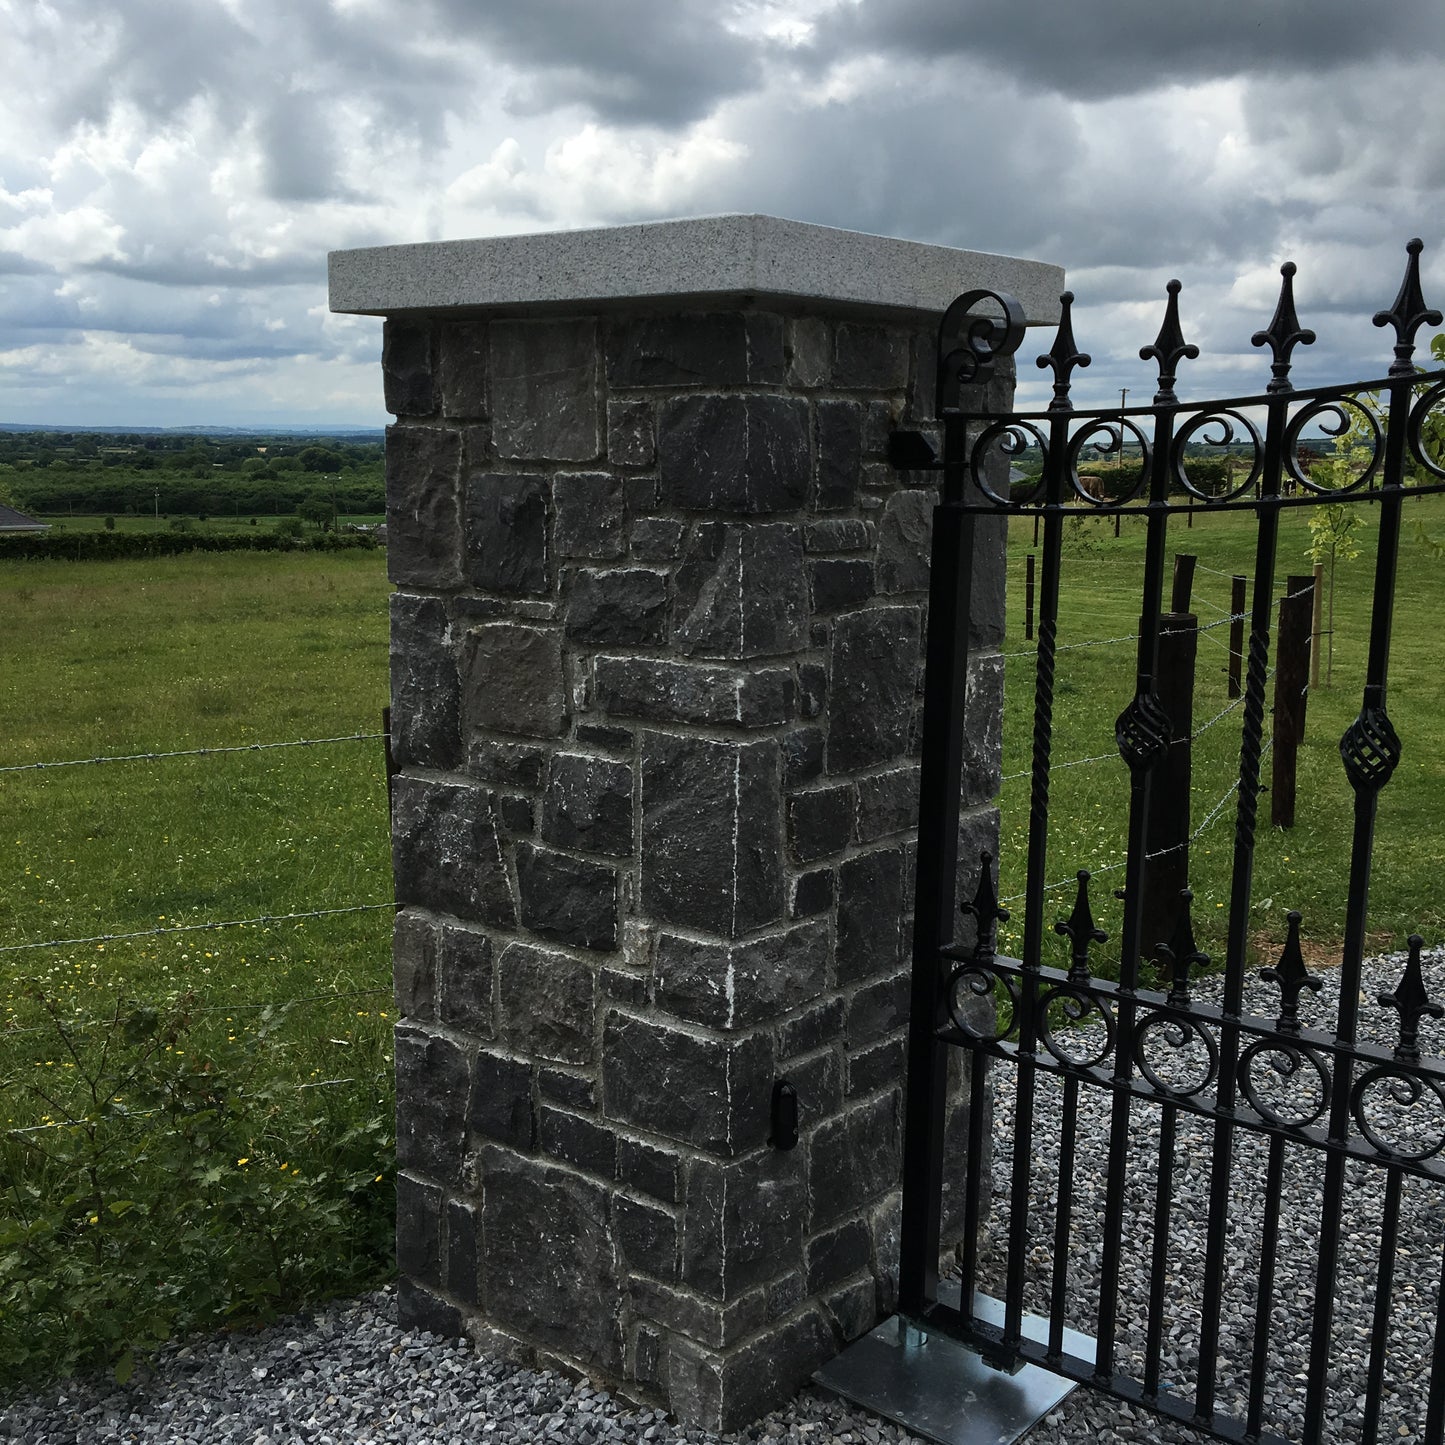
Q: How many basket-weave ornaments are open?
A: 2